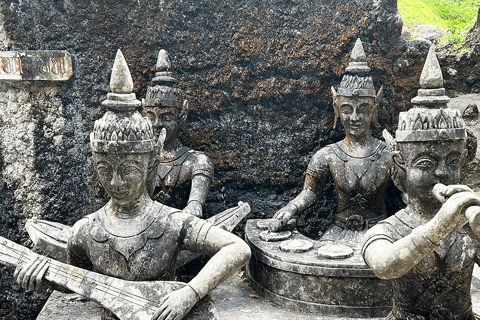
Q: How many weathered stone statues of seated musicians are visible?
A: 4